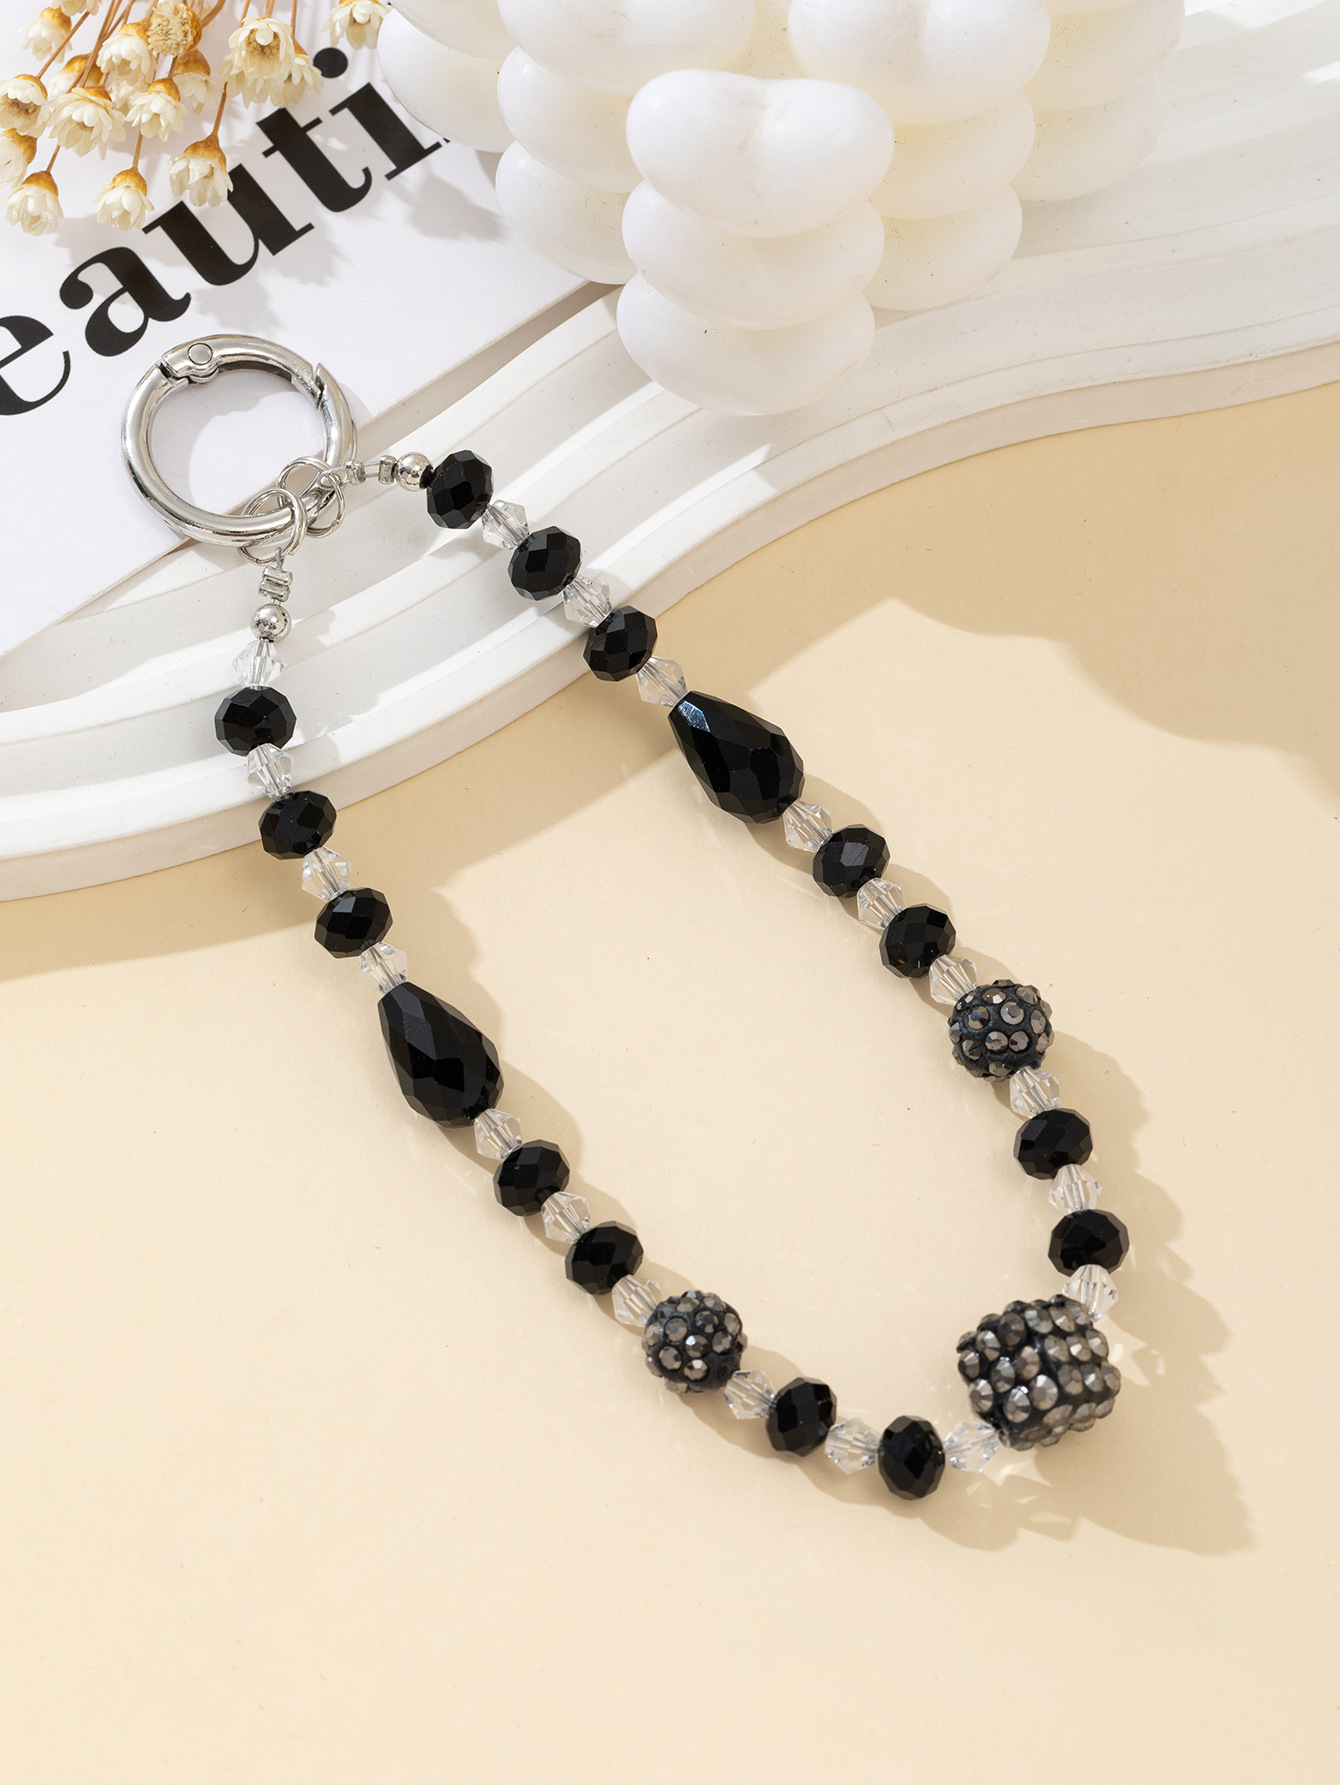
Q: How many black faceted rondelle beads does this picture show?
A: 14